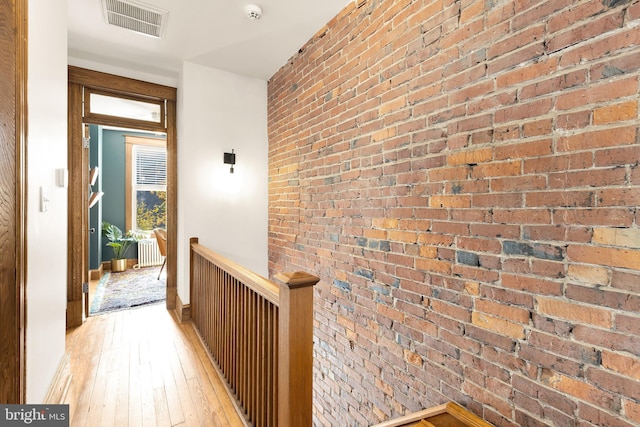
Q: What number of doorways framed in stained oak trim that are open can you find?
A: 1